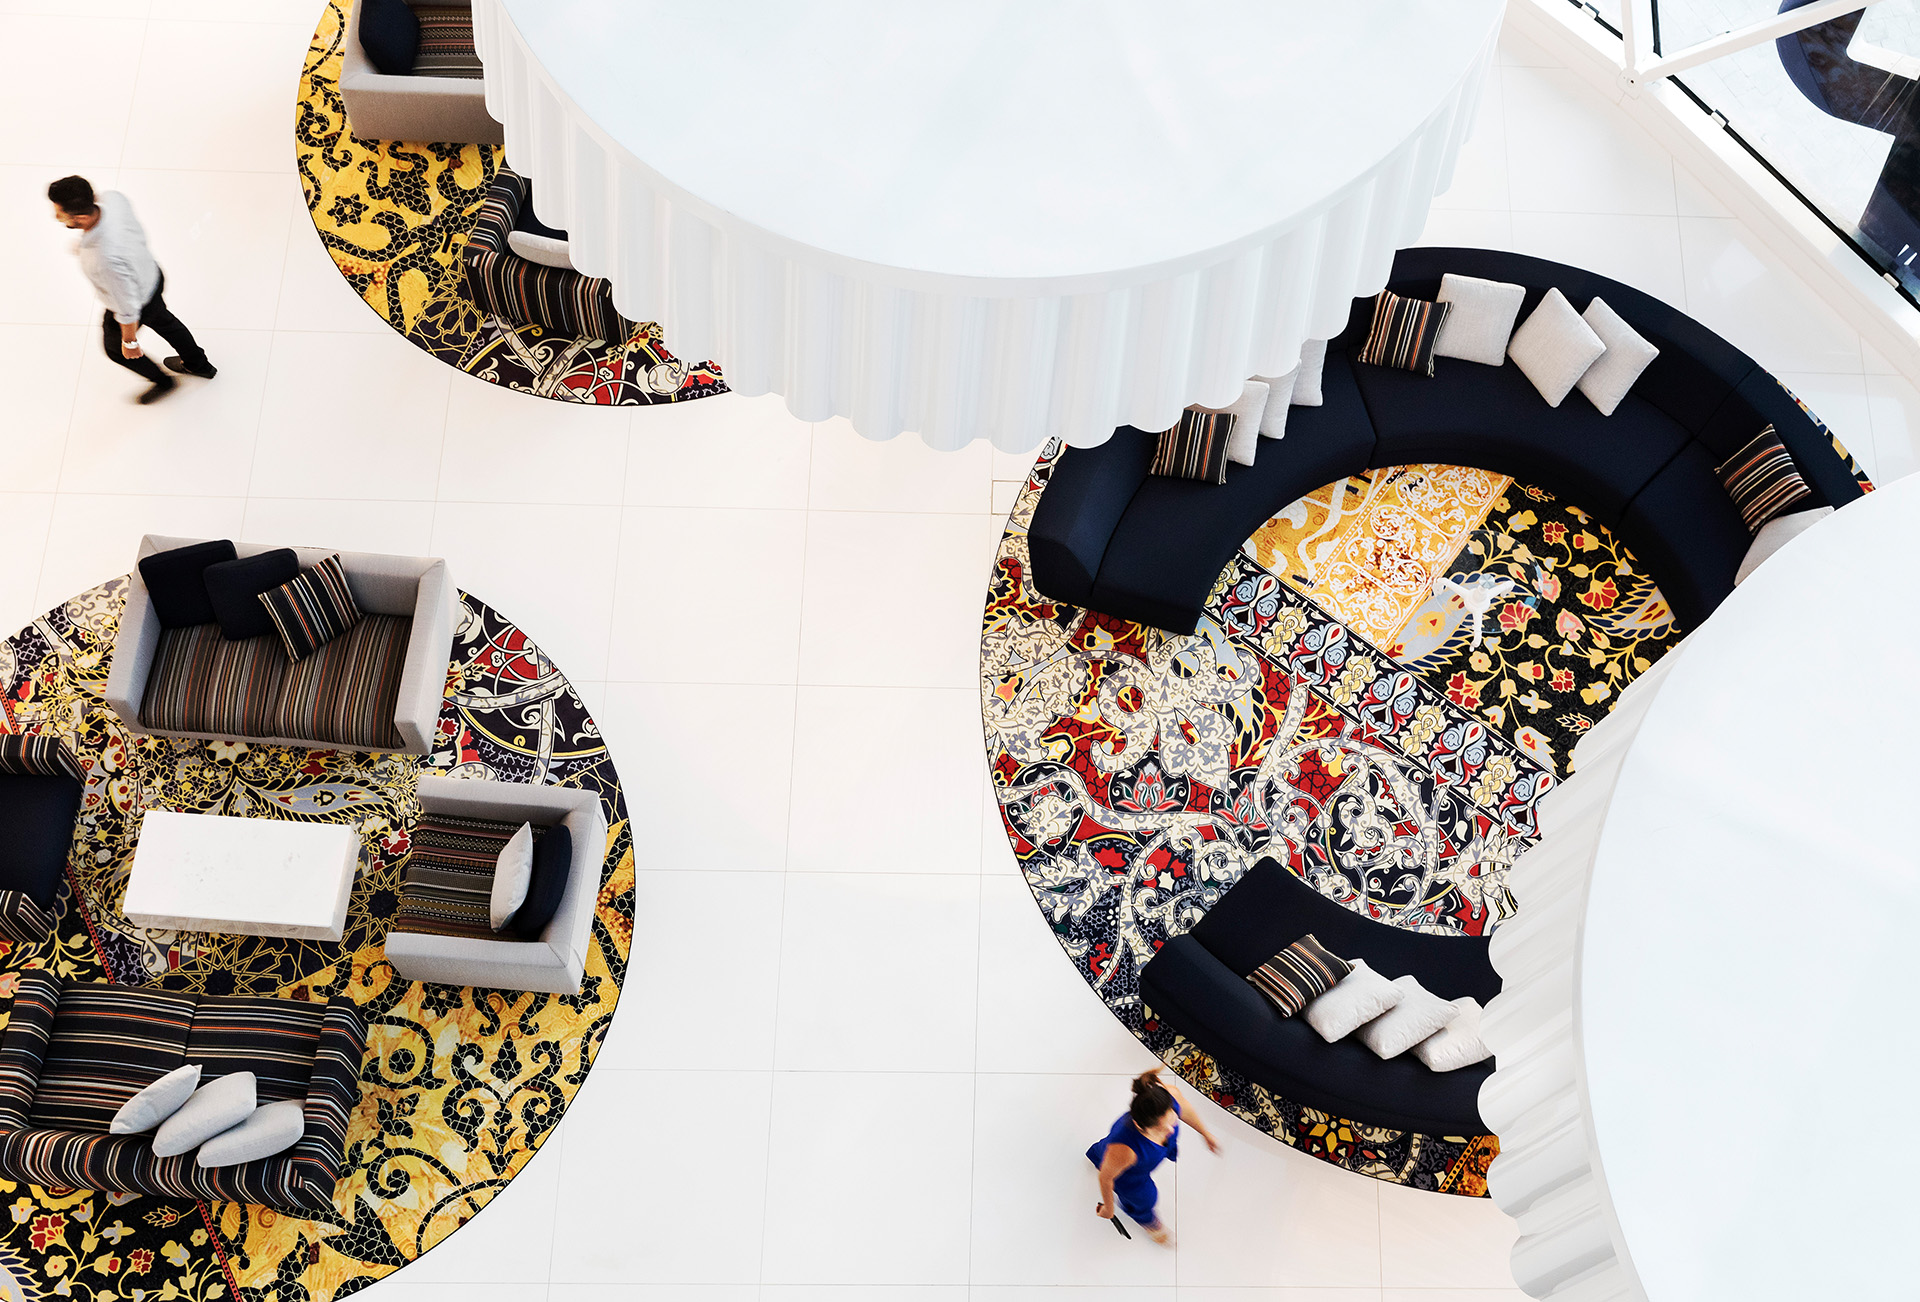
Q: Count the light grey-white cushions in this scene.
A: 15